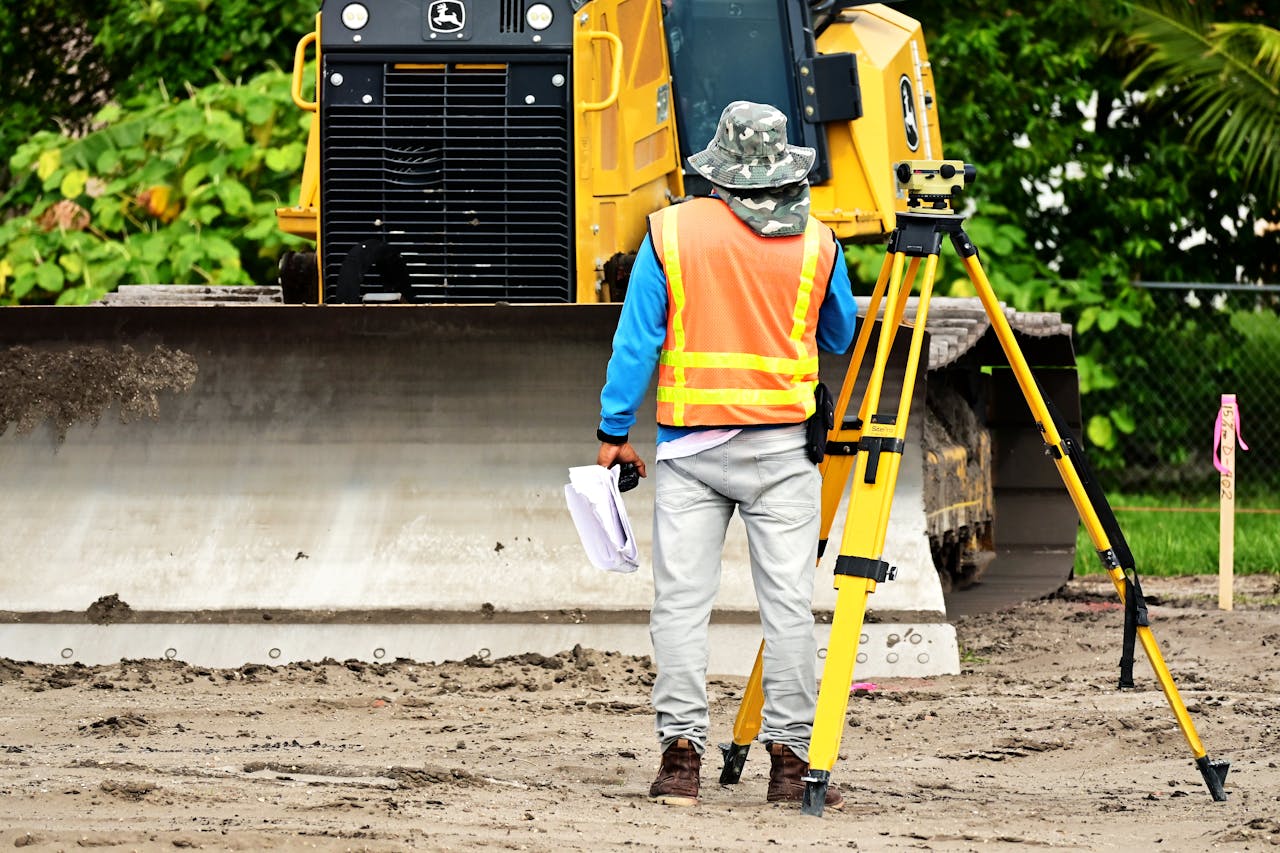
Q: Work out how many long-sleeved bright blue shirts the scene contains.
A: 1